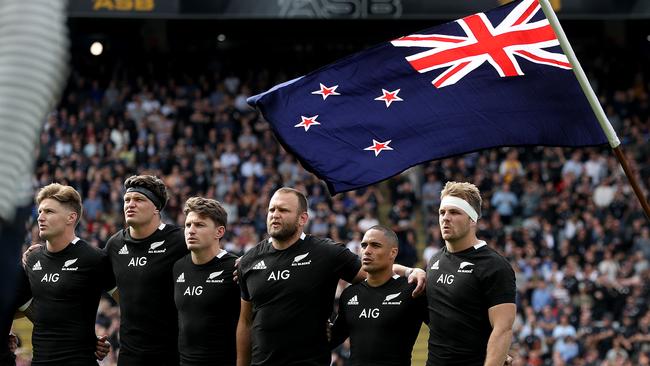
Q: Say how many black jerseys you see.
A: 6